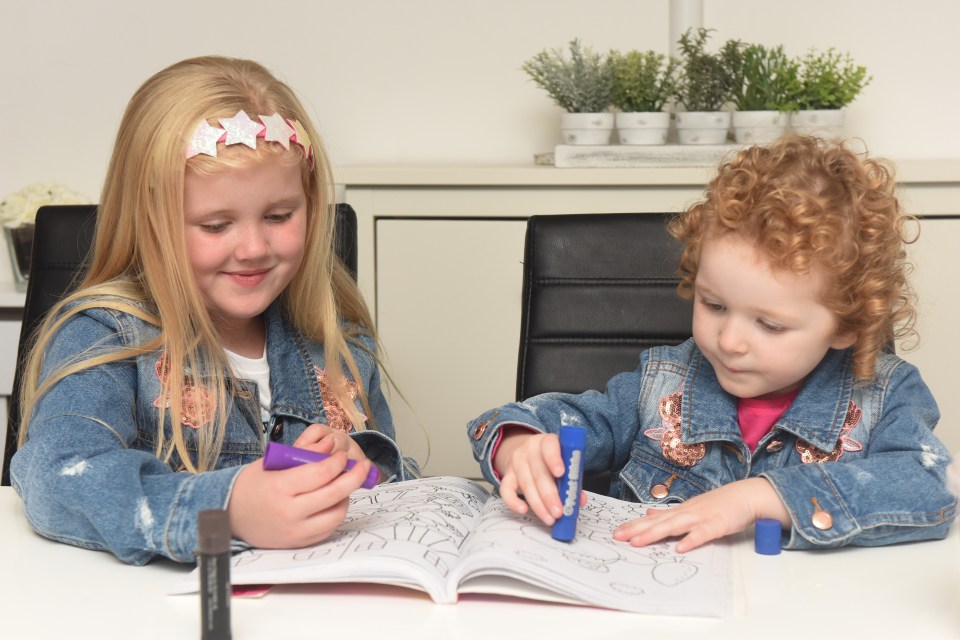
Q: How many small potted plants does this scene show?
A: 5